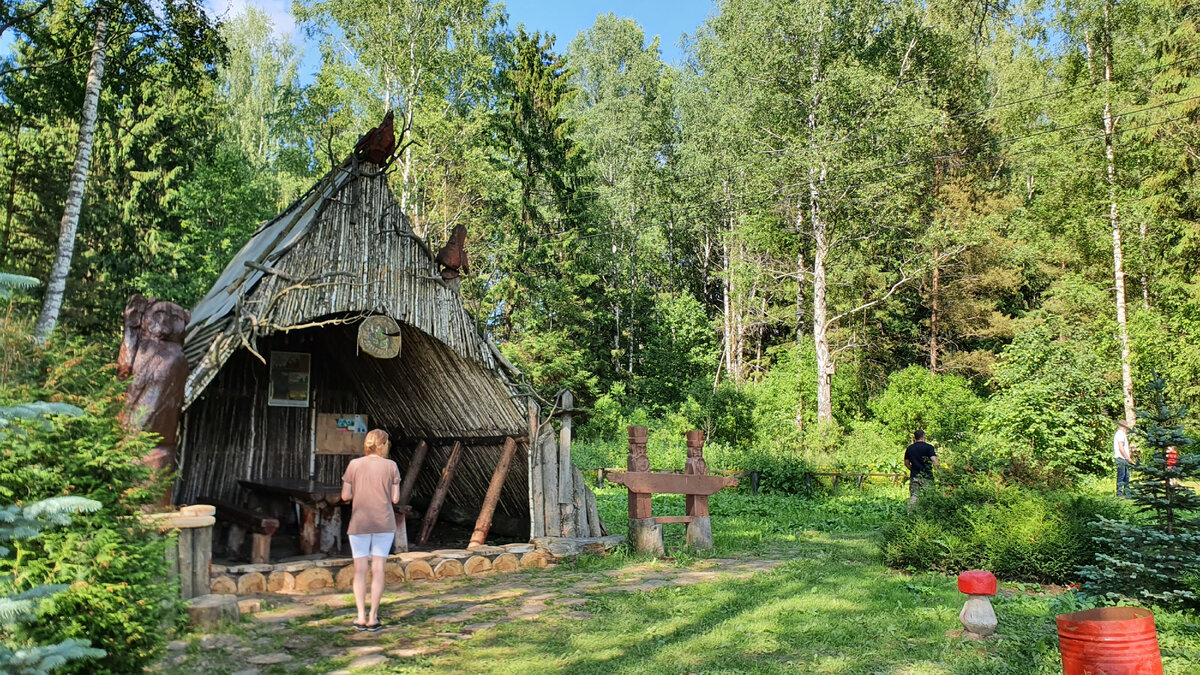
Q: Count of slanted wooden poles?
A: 3